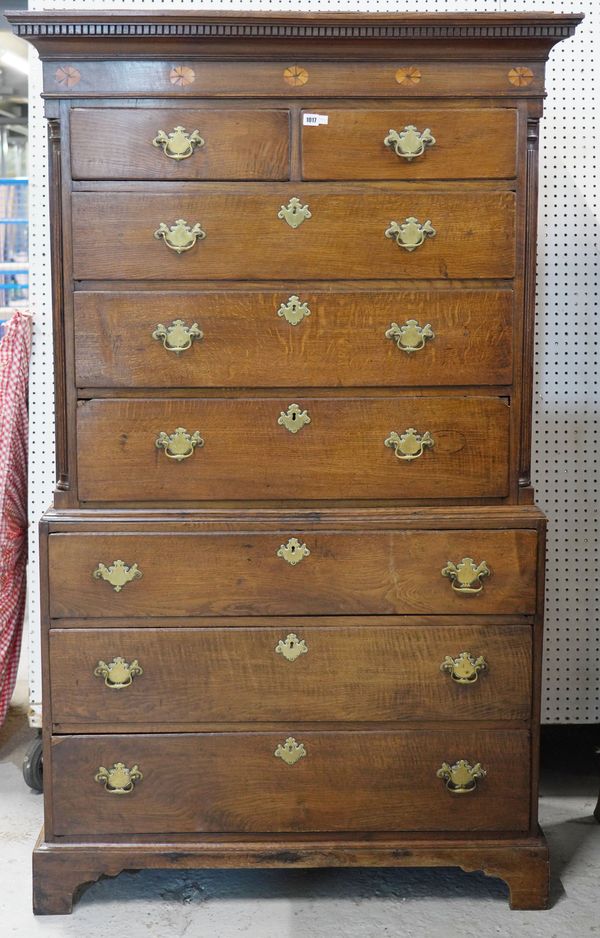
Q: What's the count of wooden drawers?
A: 8